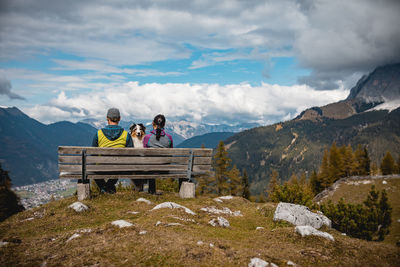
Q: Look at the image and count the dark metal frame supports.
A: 2